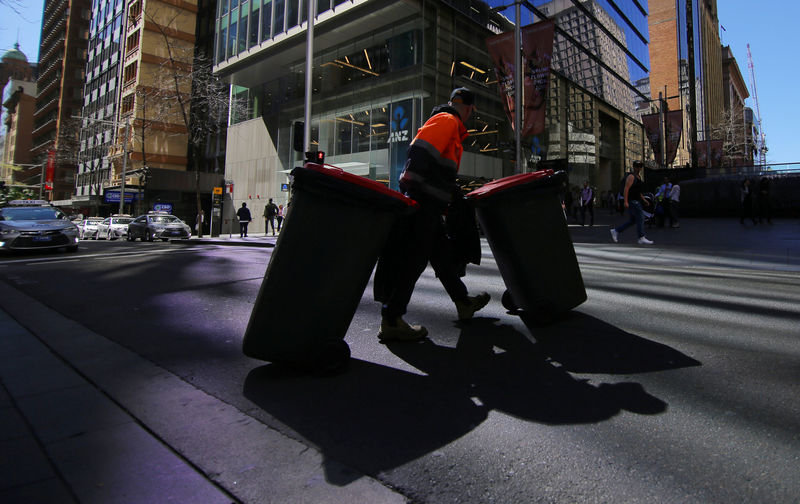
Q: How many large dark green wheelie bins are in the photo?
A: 2